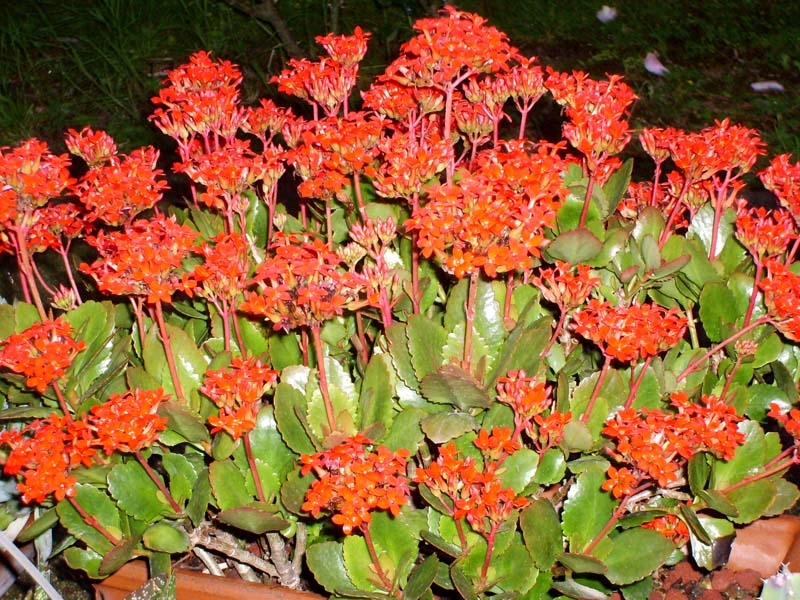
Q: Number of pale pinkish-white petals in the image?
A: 3